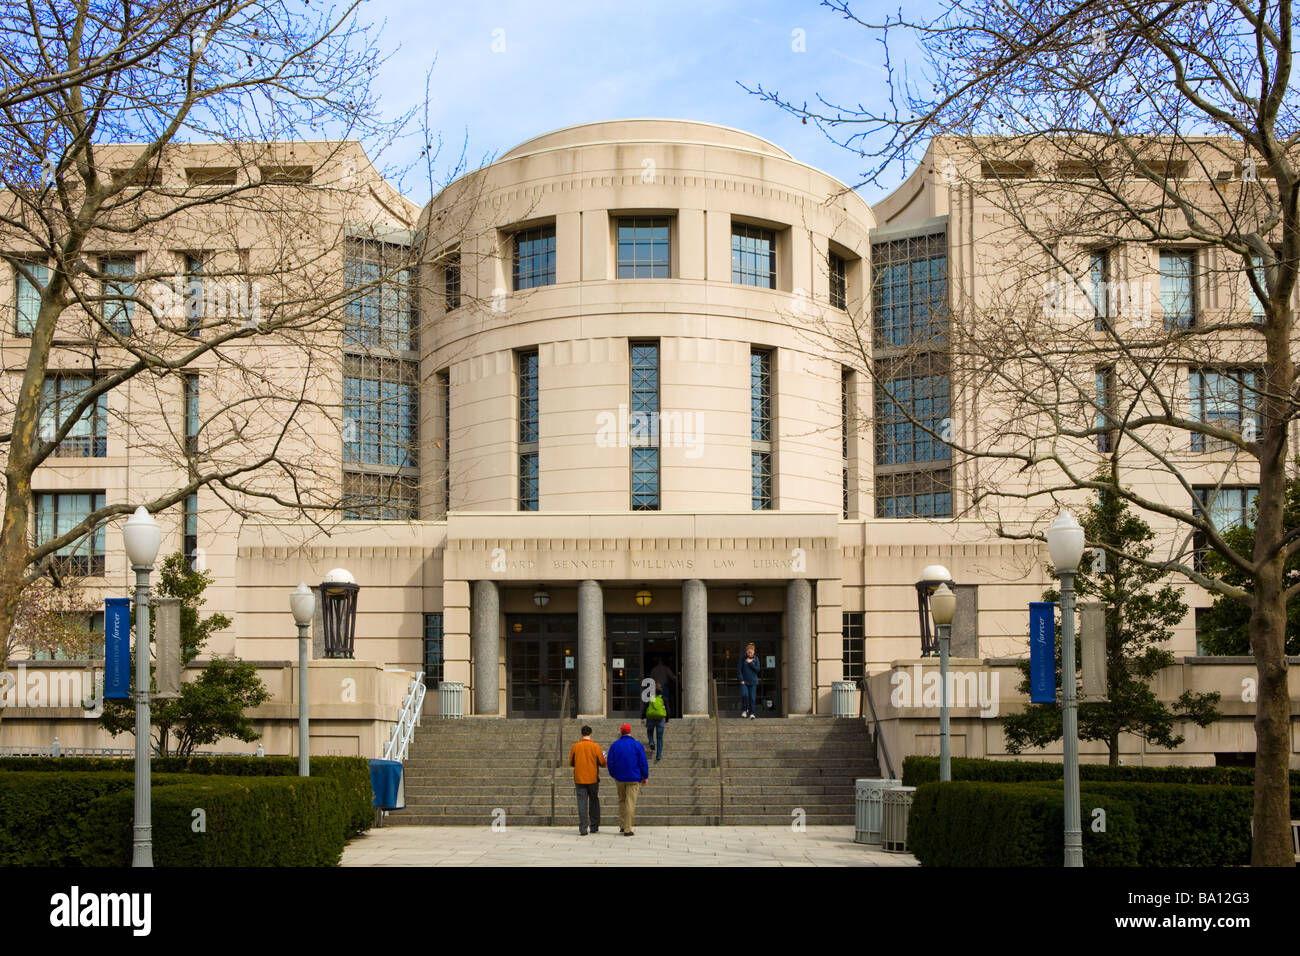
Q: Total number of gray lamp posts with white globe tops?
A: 4